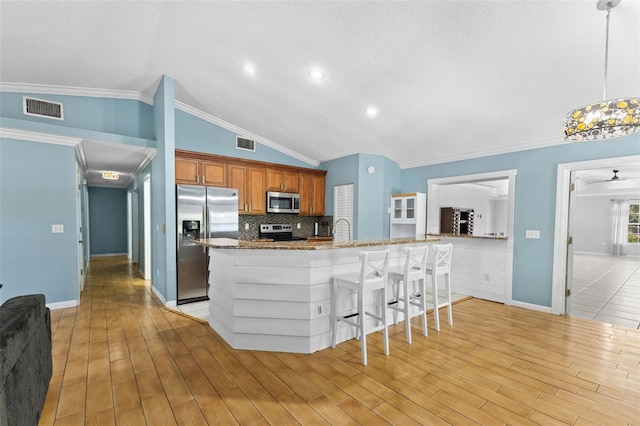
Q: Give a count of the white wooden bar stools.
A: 3